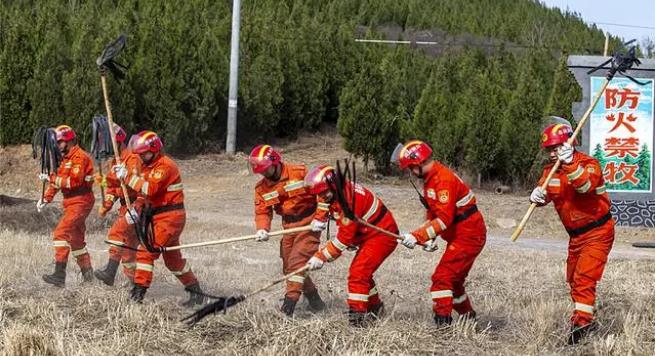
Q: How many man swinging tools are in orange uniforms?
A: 7